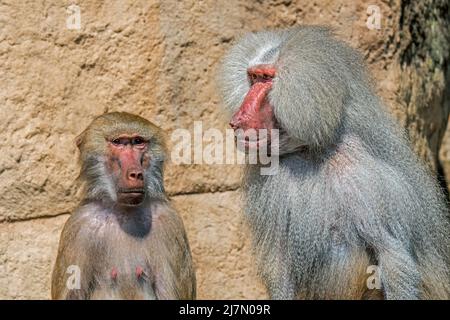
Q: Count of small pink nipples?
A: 2